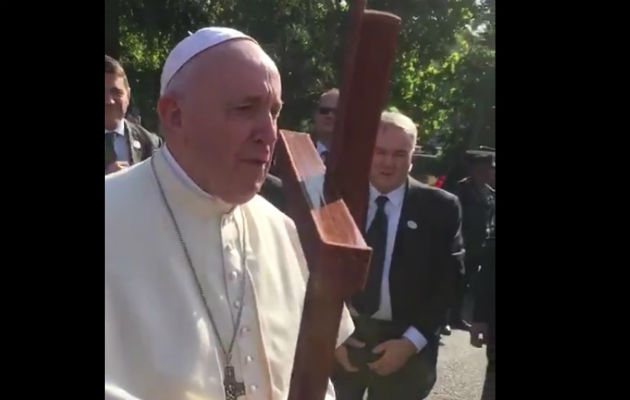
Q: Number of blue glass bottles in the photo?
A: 0